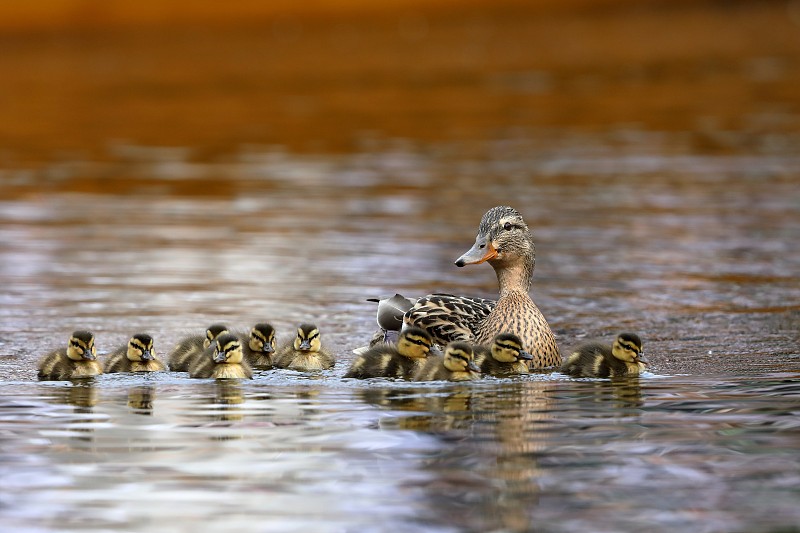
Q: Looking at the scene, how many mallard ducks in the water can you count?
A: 11